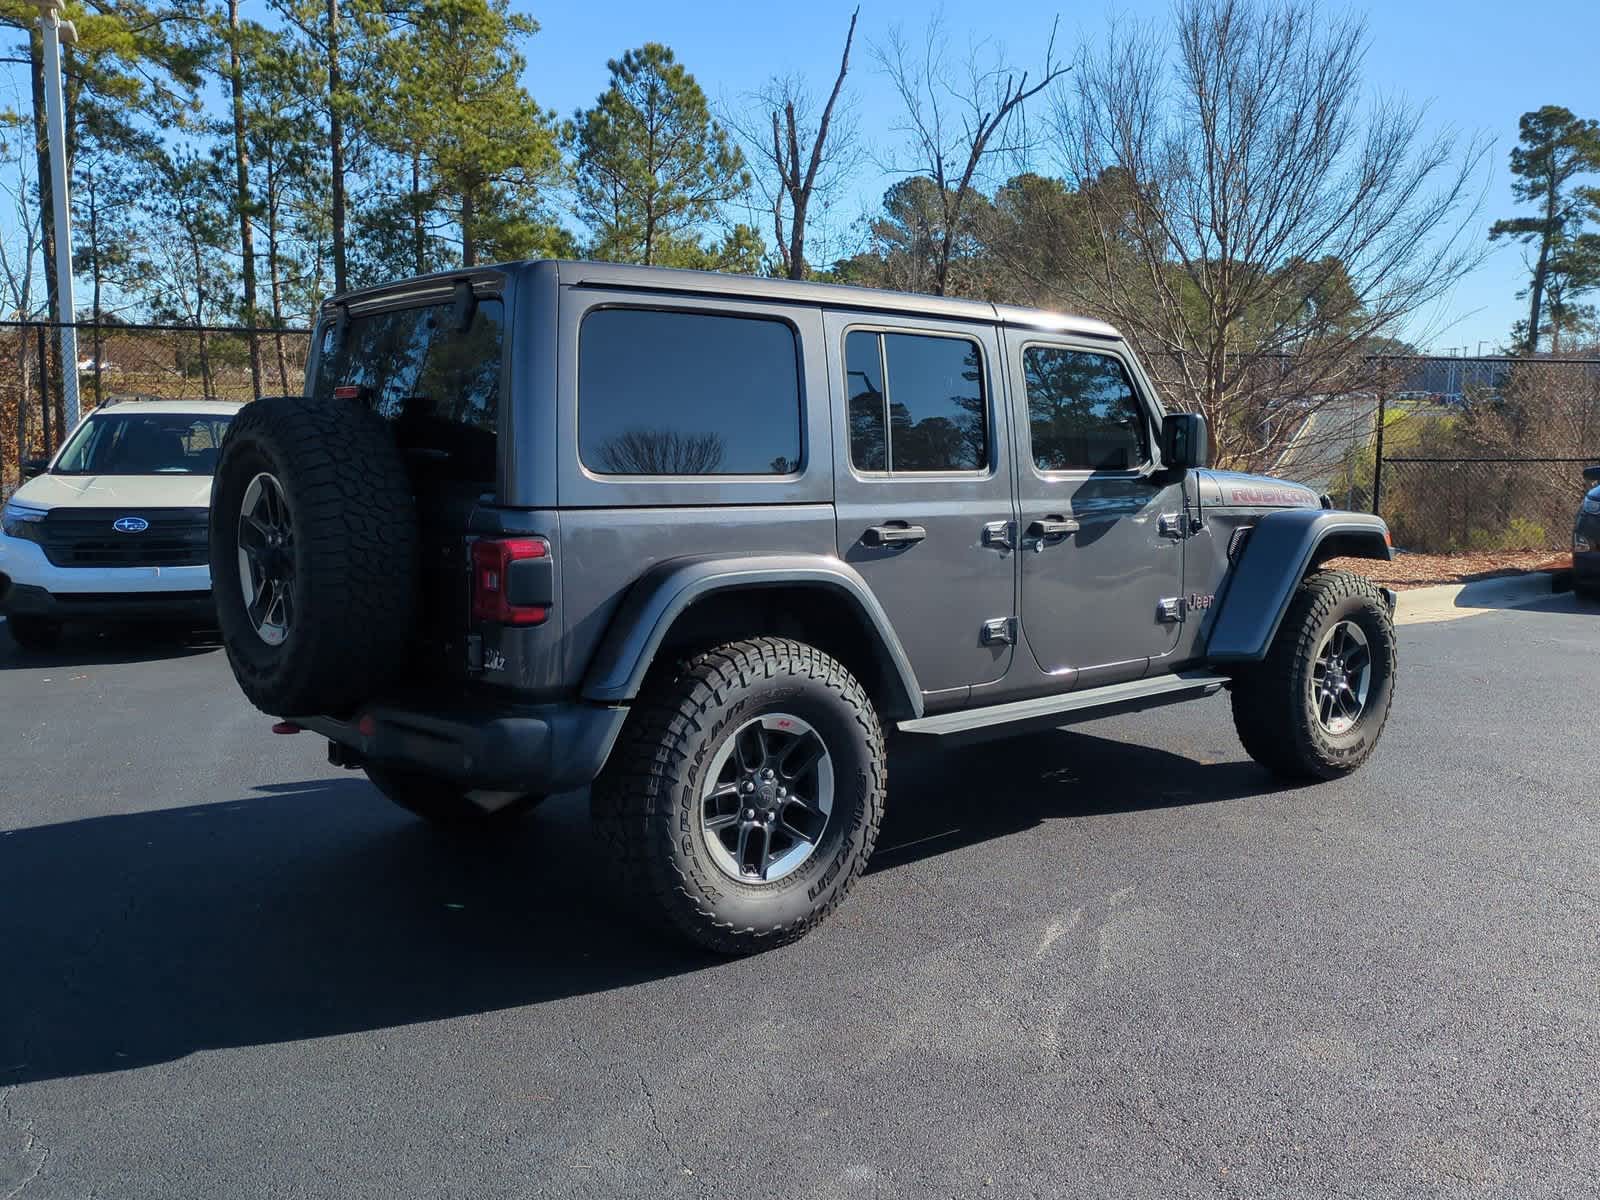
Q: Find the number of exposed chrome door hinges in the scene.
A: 4